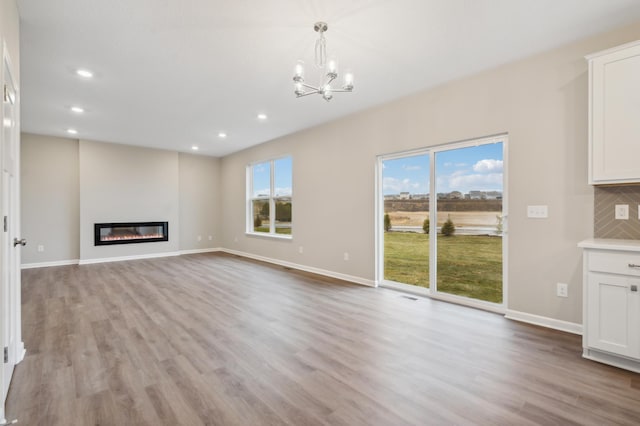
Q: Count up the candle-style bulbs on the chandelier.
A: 5